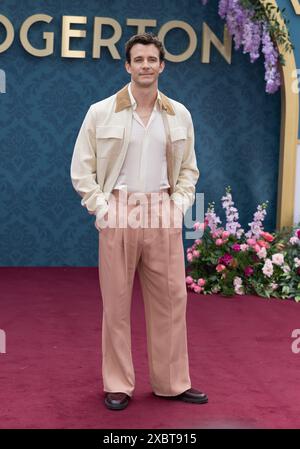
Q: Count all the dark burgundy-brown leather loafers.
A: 2